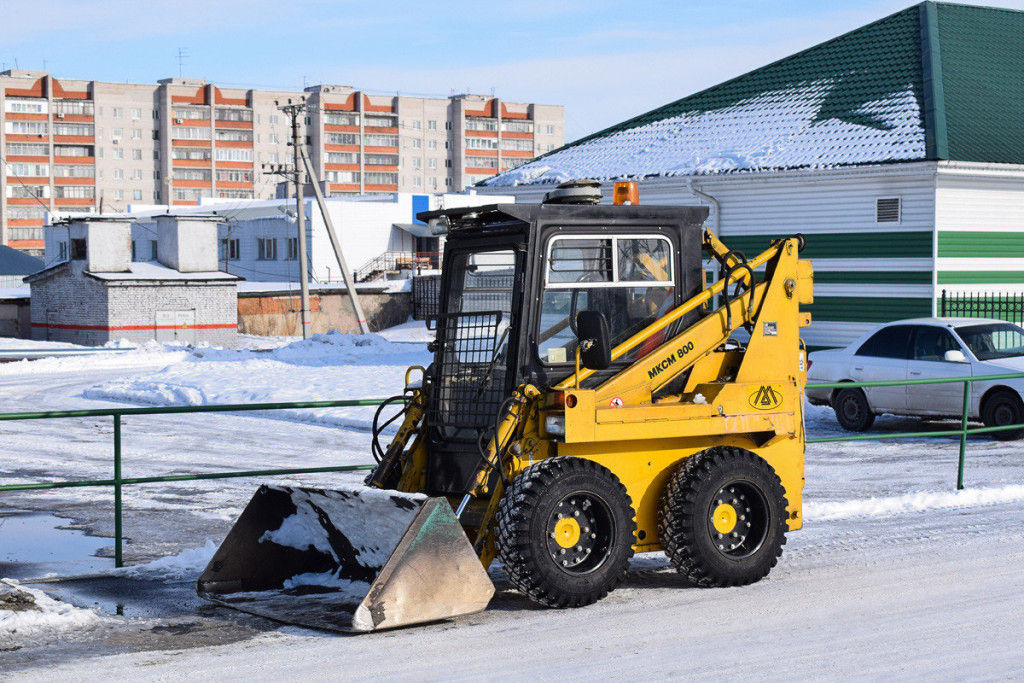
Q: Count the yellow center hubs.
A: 2